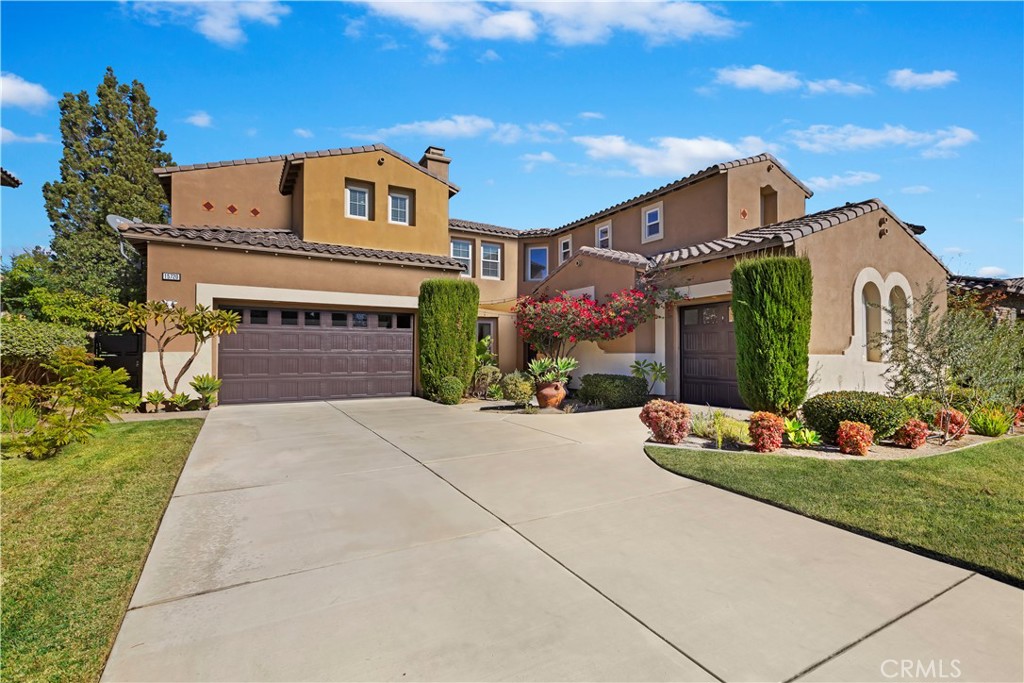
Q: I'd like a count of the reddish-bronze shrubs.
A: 5